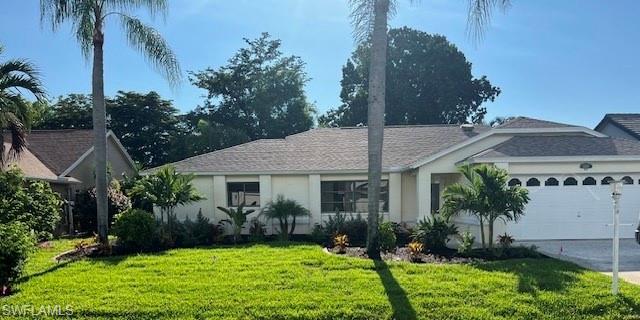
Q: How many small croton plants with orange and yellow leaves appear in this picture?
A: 2